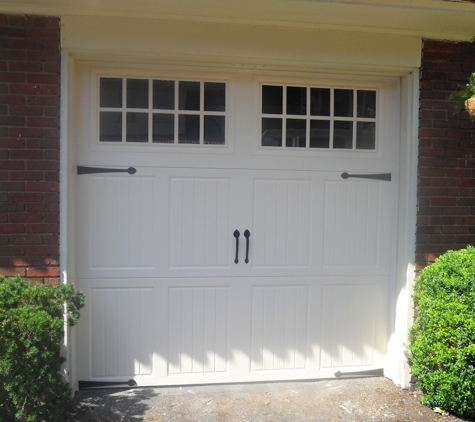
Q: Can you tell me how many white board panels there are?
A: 8